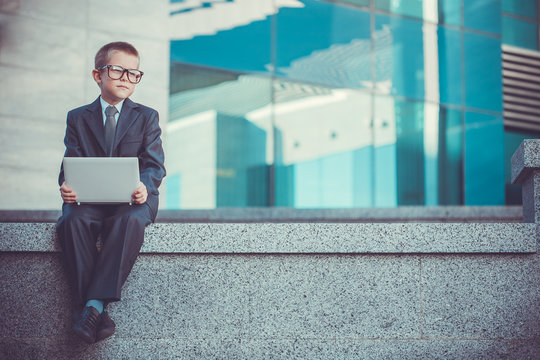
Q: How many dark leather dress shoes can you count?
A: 2